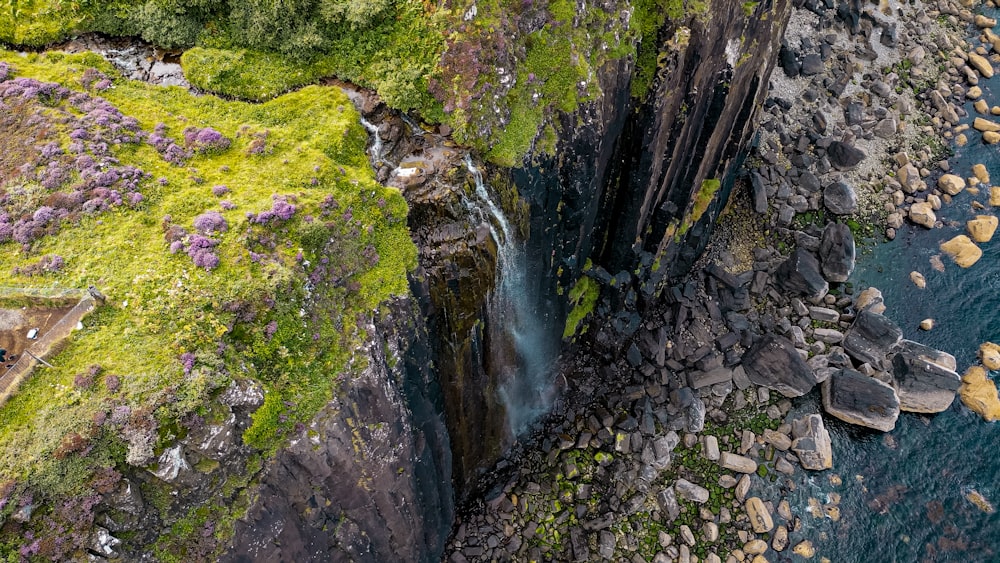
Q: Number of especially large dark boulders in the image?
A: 6